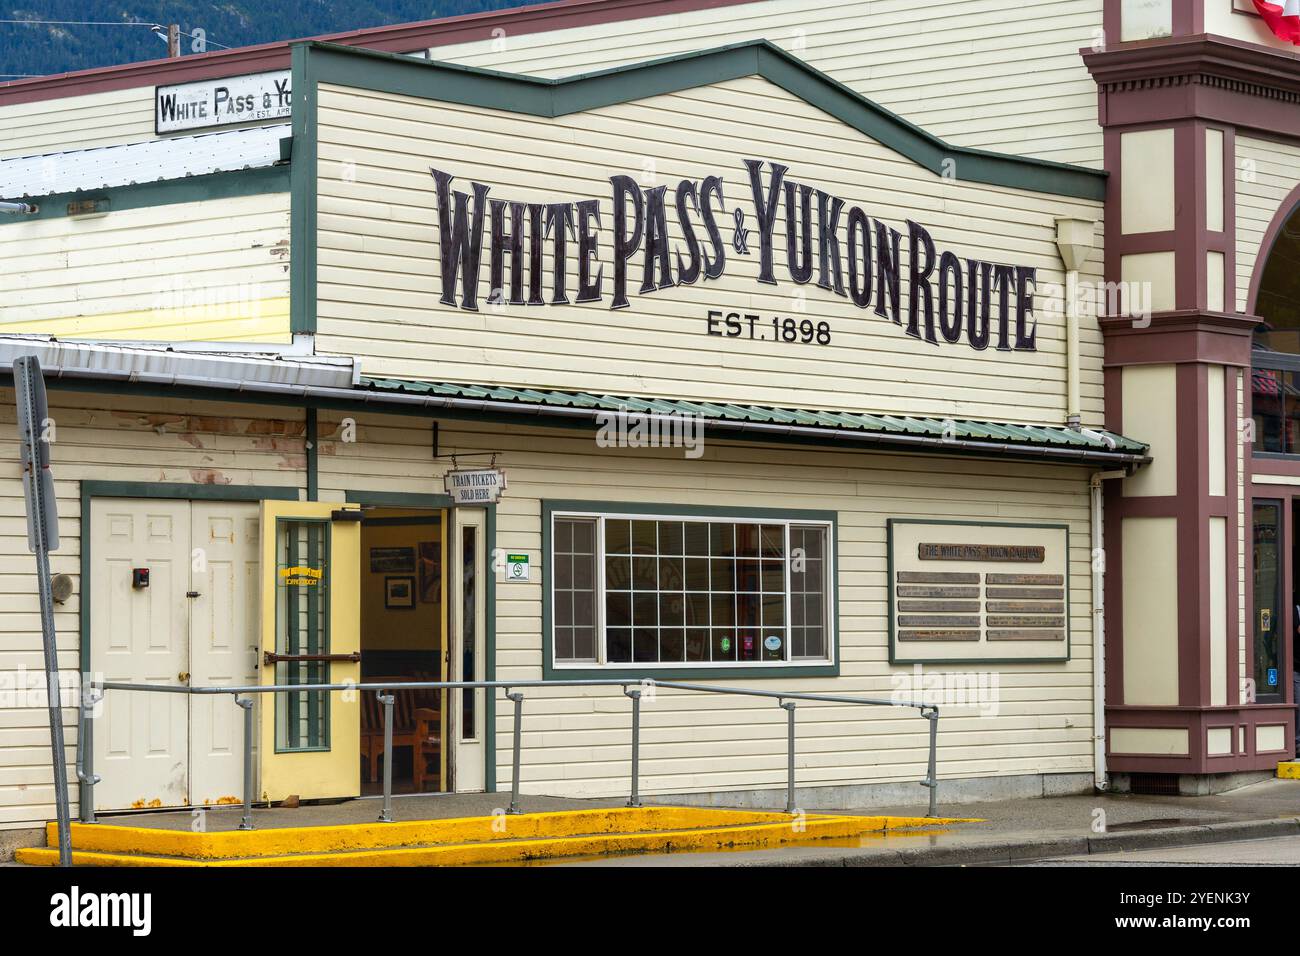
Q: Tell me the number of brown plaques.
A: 11